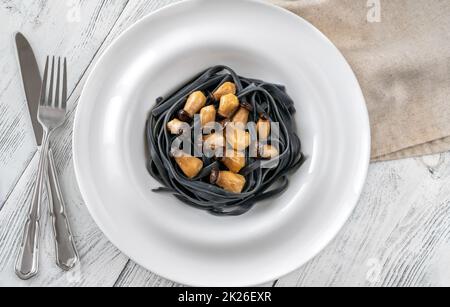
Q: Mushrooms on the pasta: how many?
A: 13